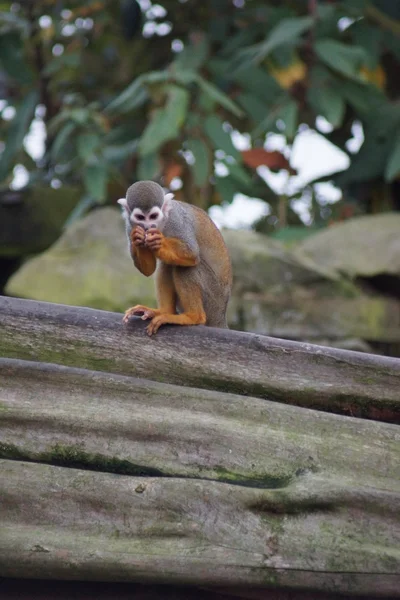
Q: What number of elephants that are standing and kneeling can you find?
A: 0